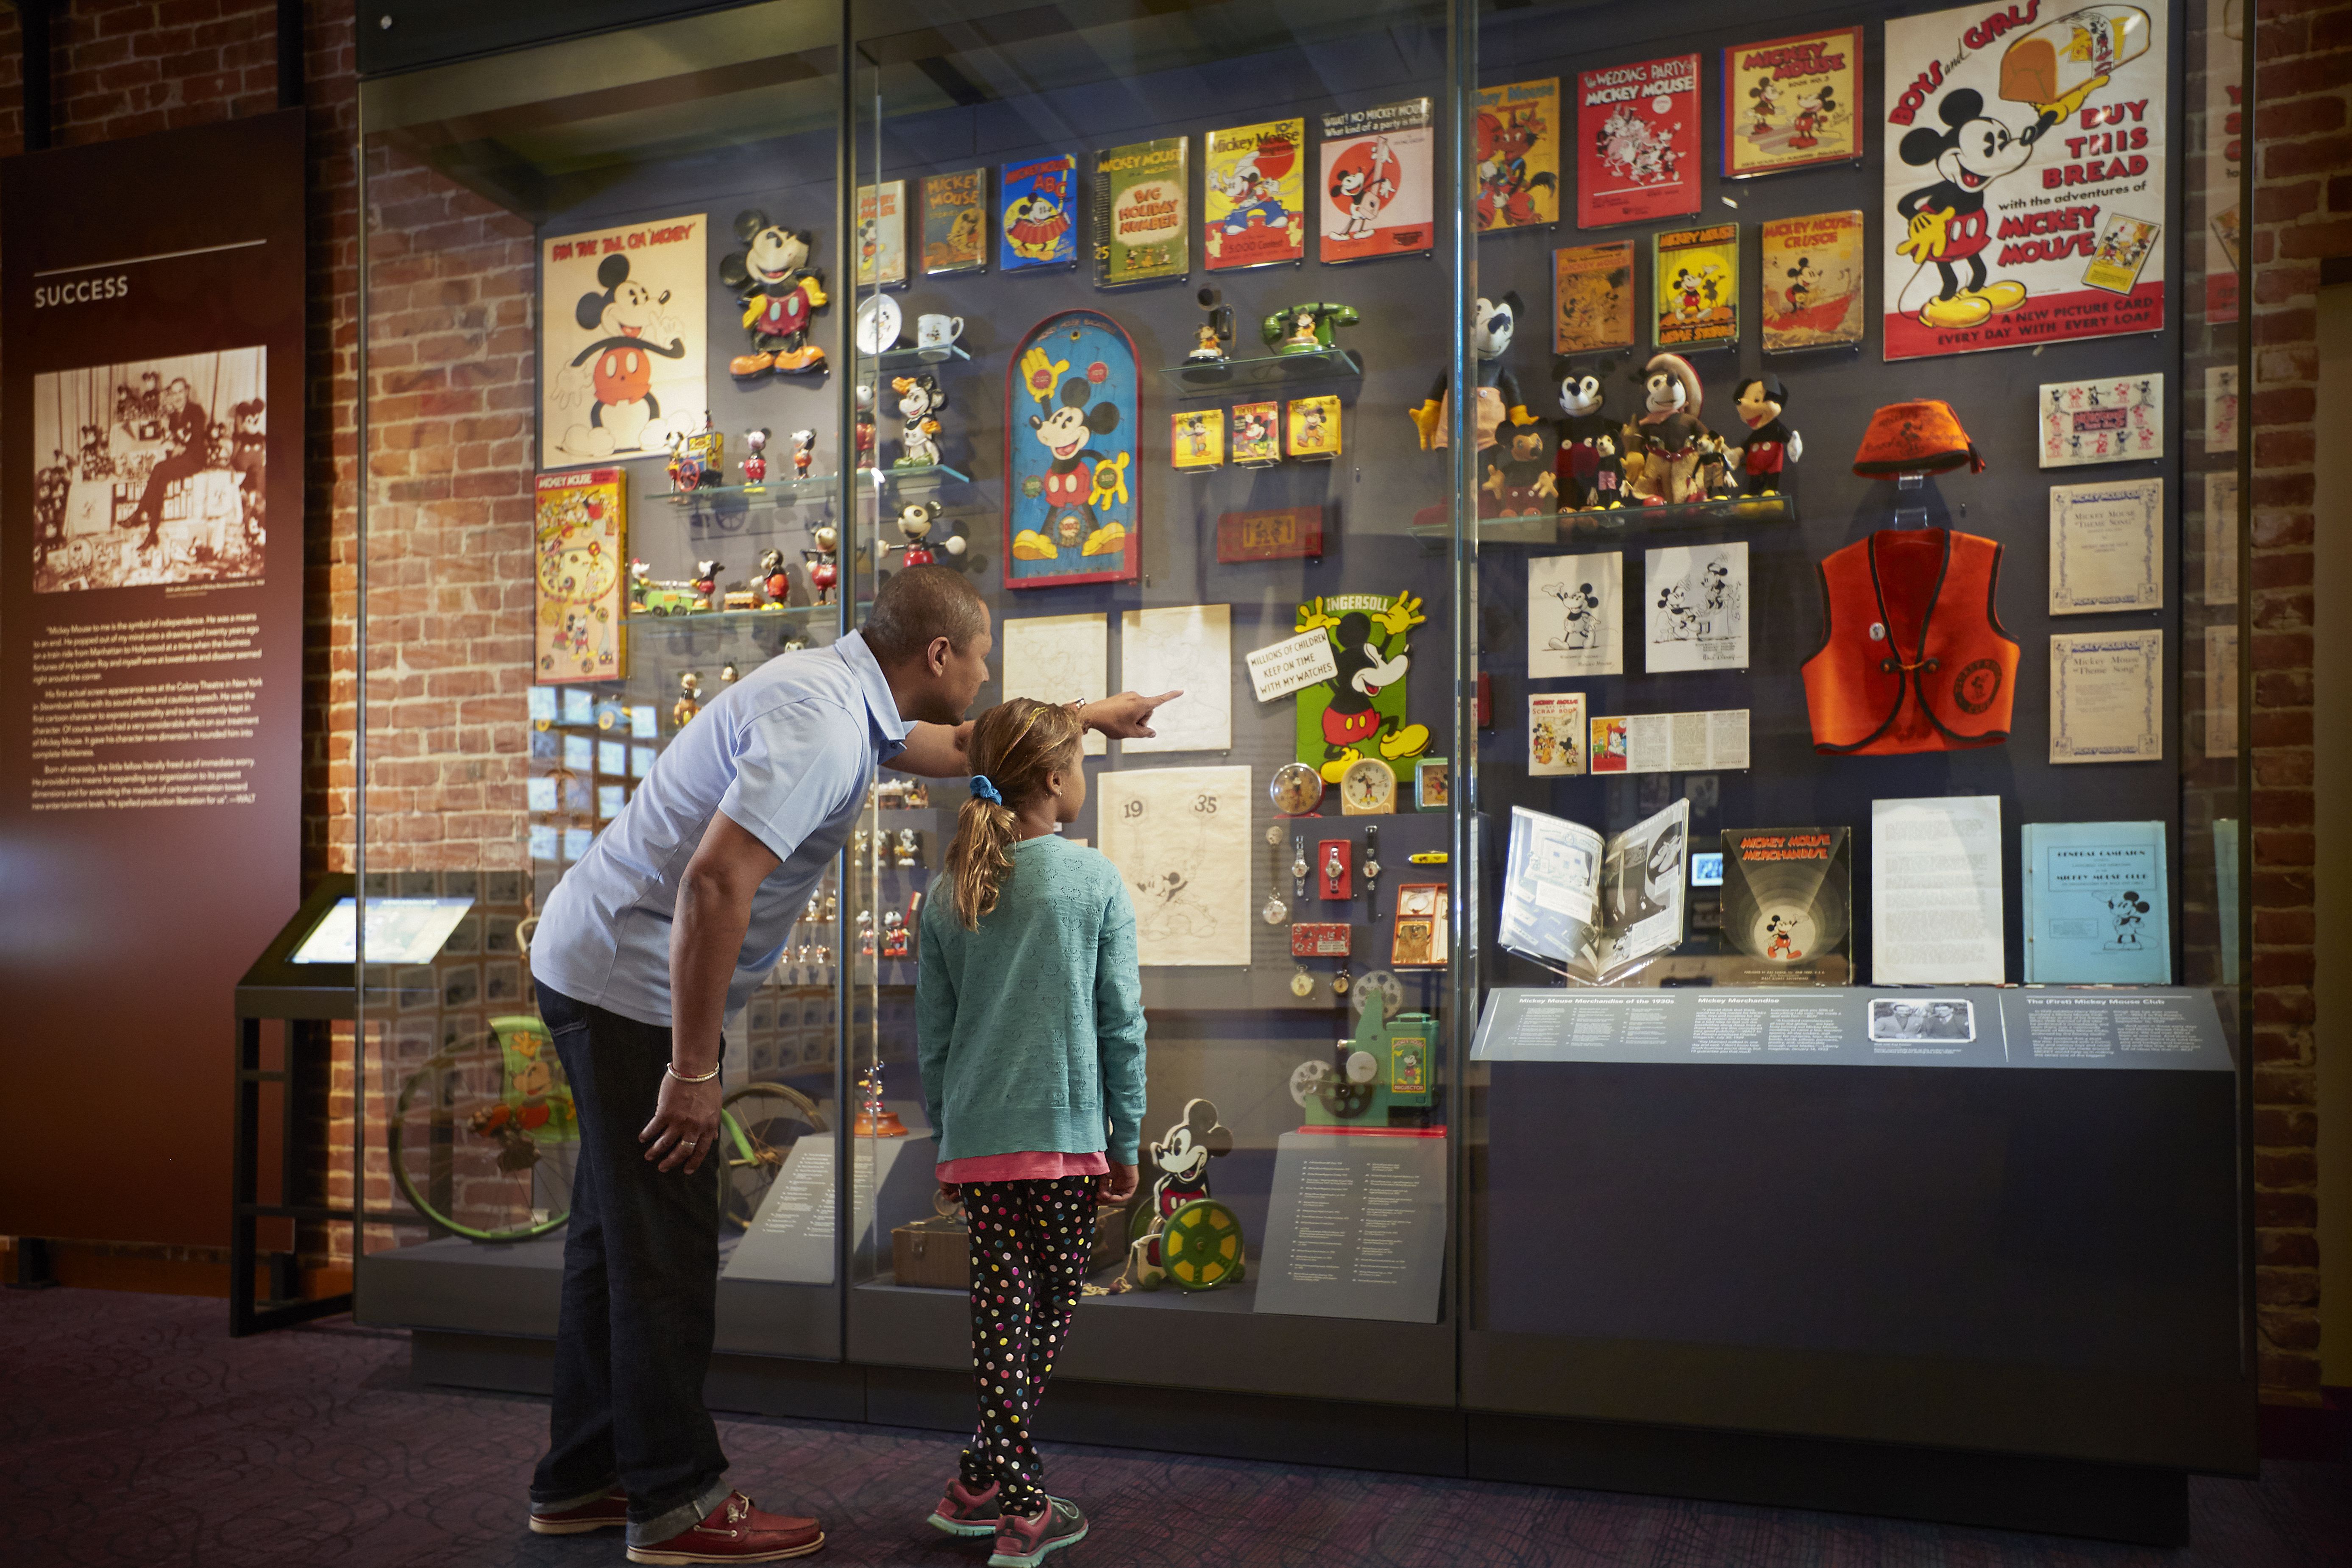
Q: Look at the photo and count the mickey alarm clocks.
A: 3